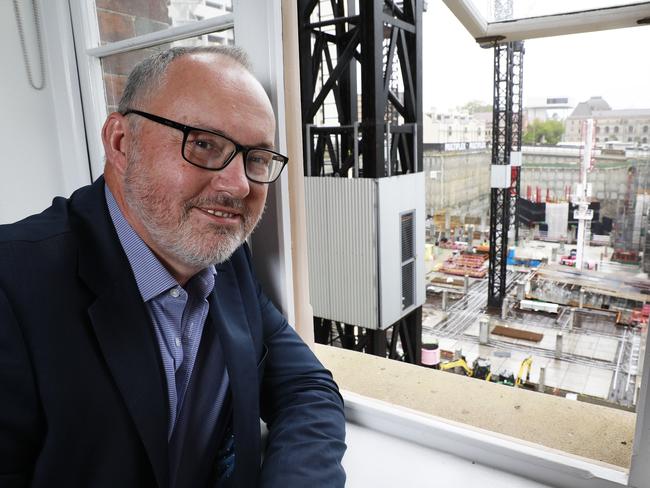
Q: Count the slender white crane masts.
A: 1